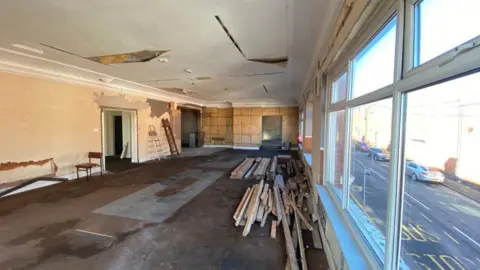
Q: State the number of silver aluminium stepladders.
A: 1